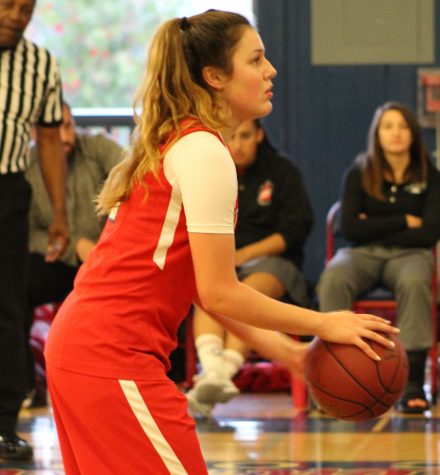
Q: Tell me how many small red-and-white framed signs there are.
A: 1